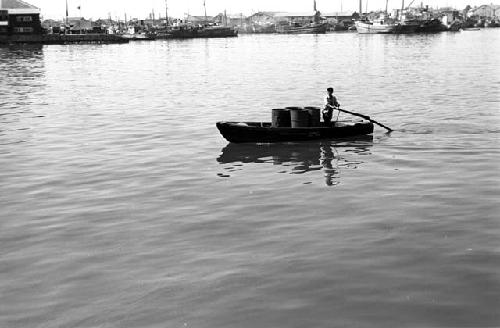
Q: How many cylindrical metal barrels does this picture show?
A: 4